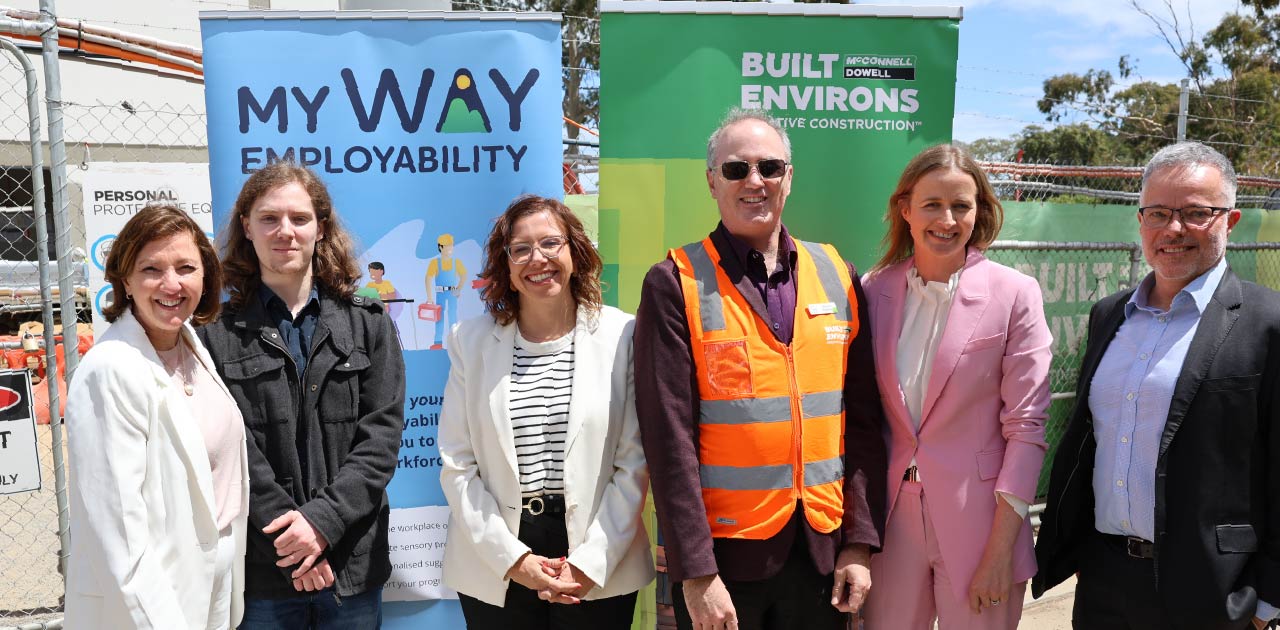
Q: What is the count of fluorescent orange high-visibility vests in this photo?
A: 1